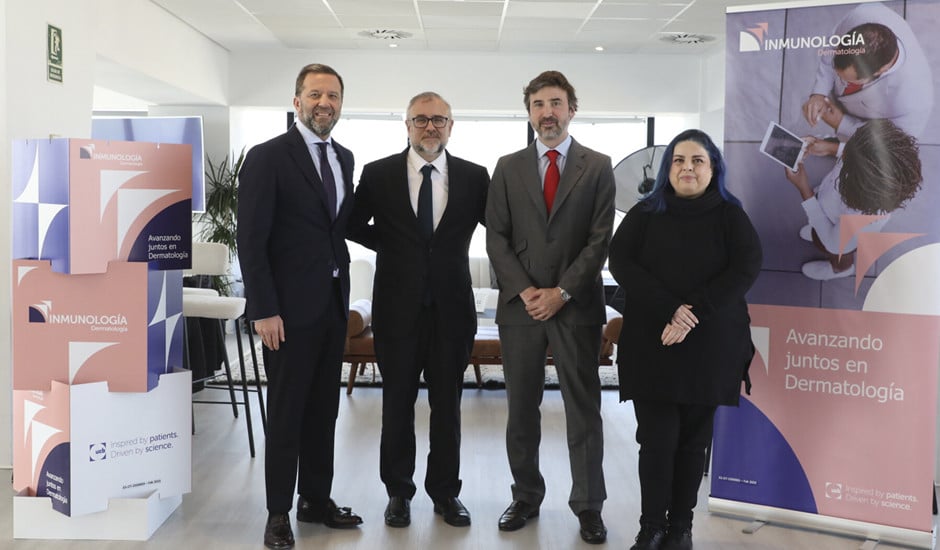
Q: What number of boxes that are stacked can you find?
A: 3